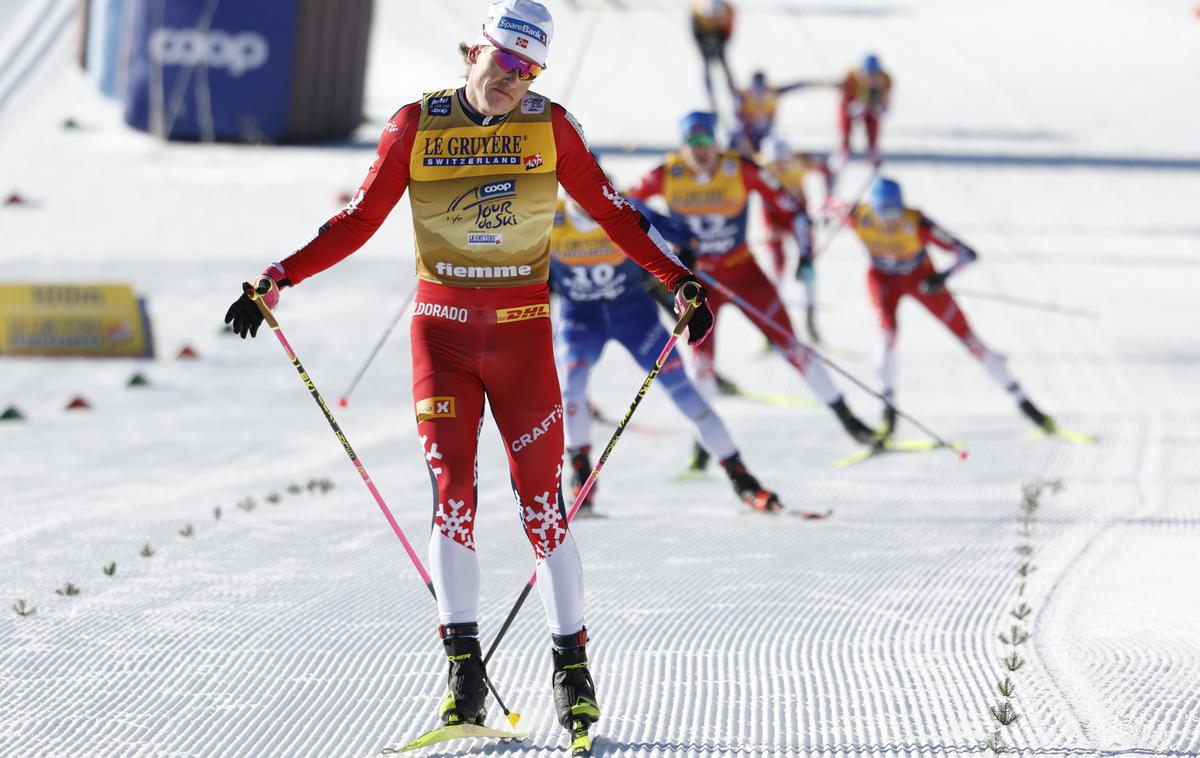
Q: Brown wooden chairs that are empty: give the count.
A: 0